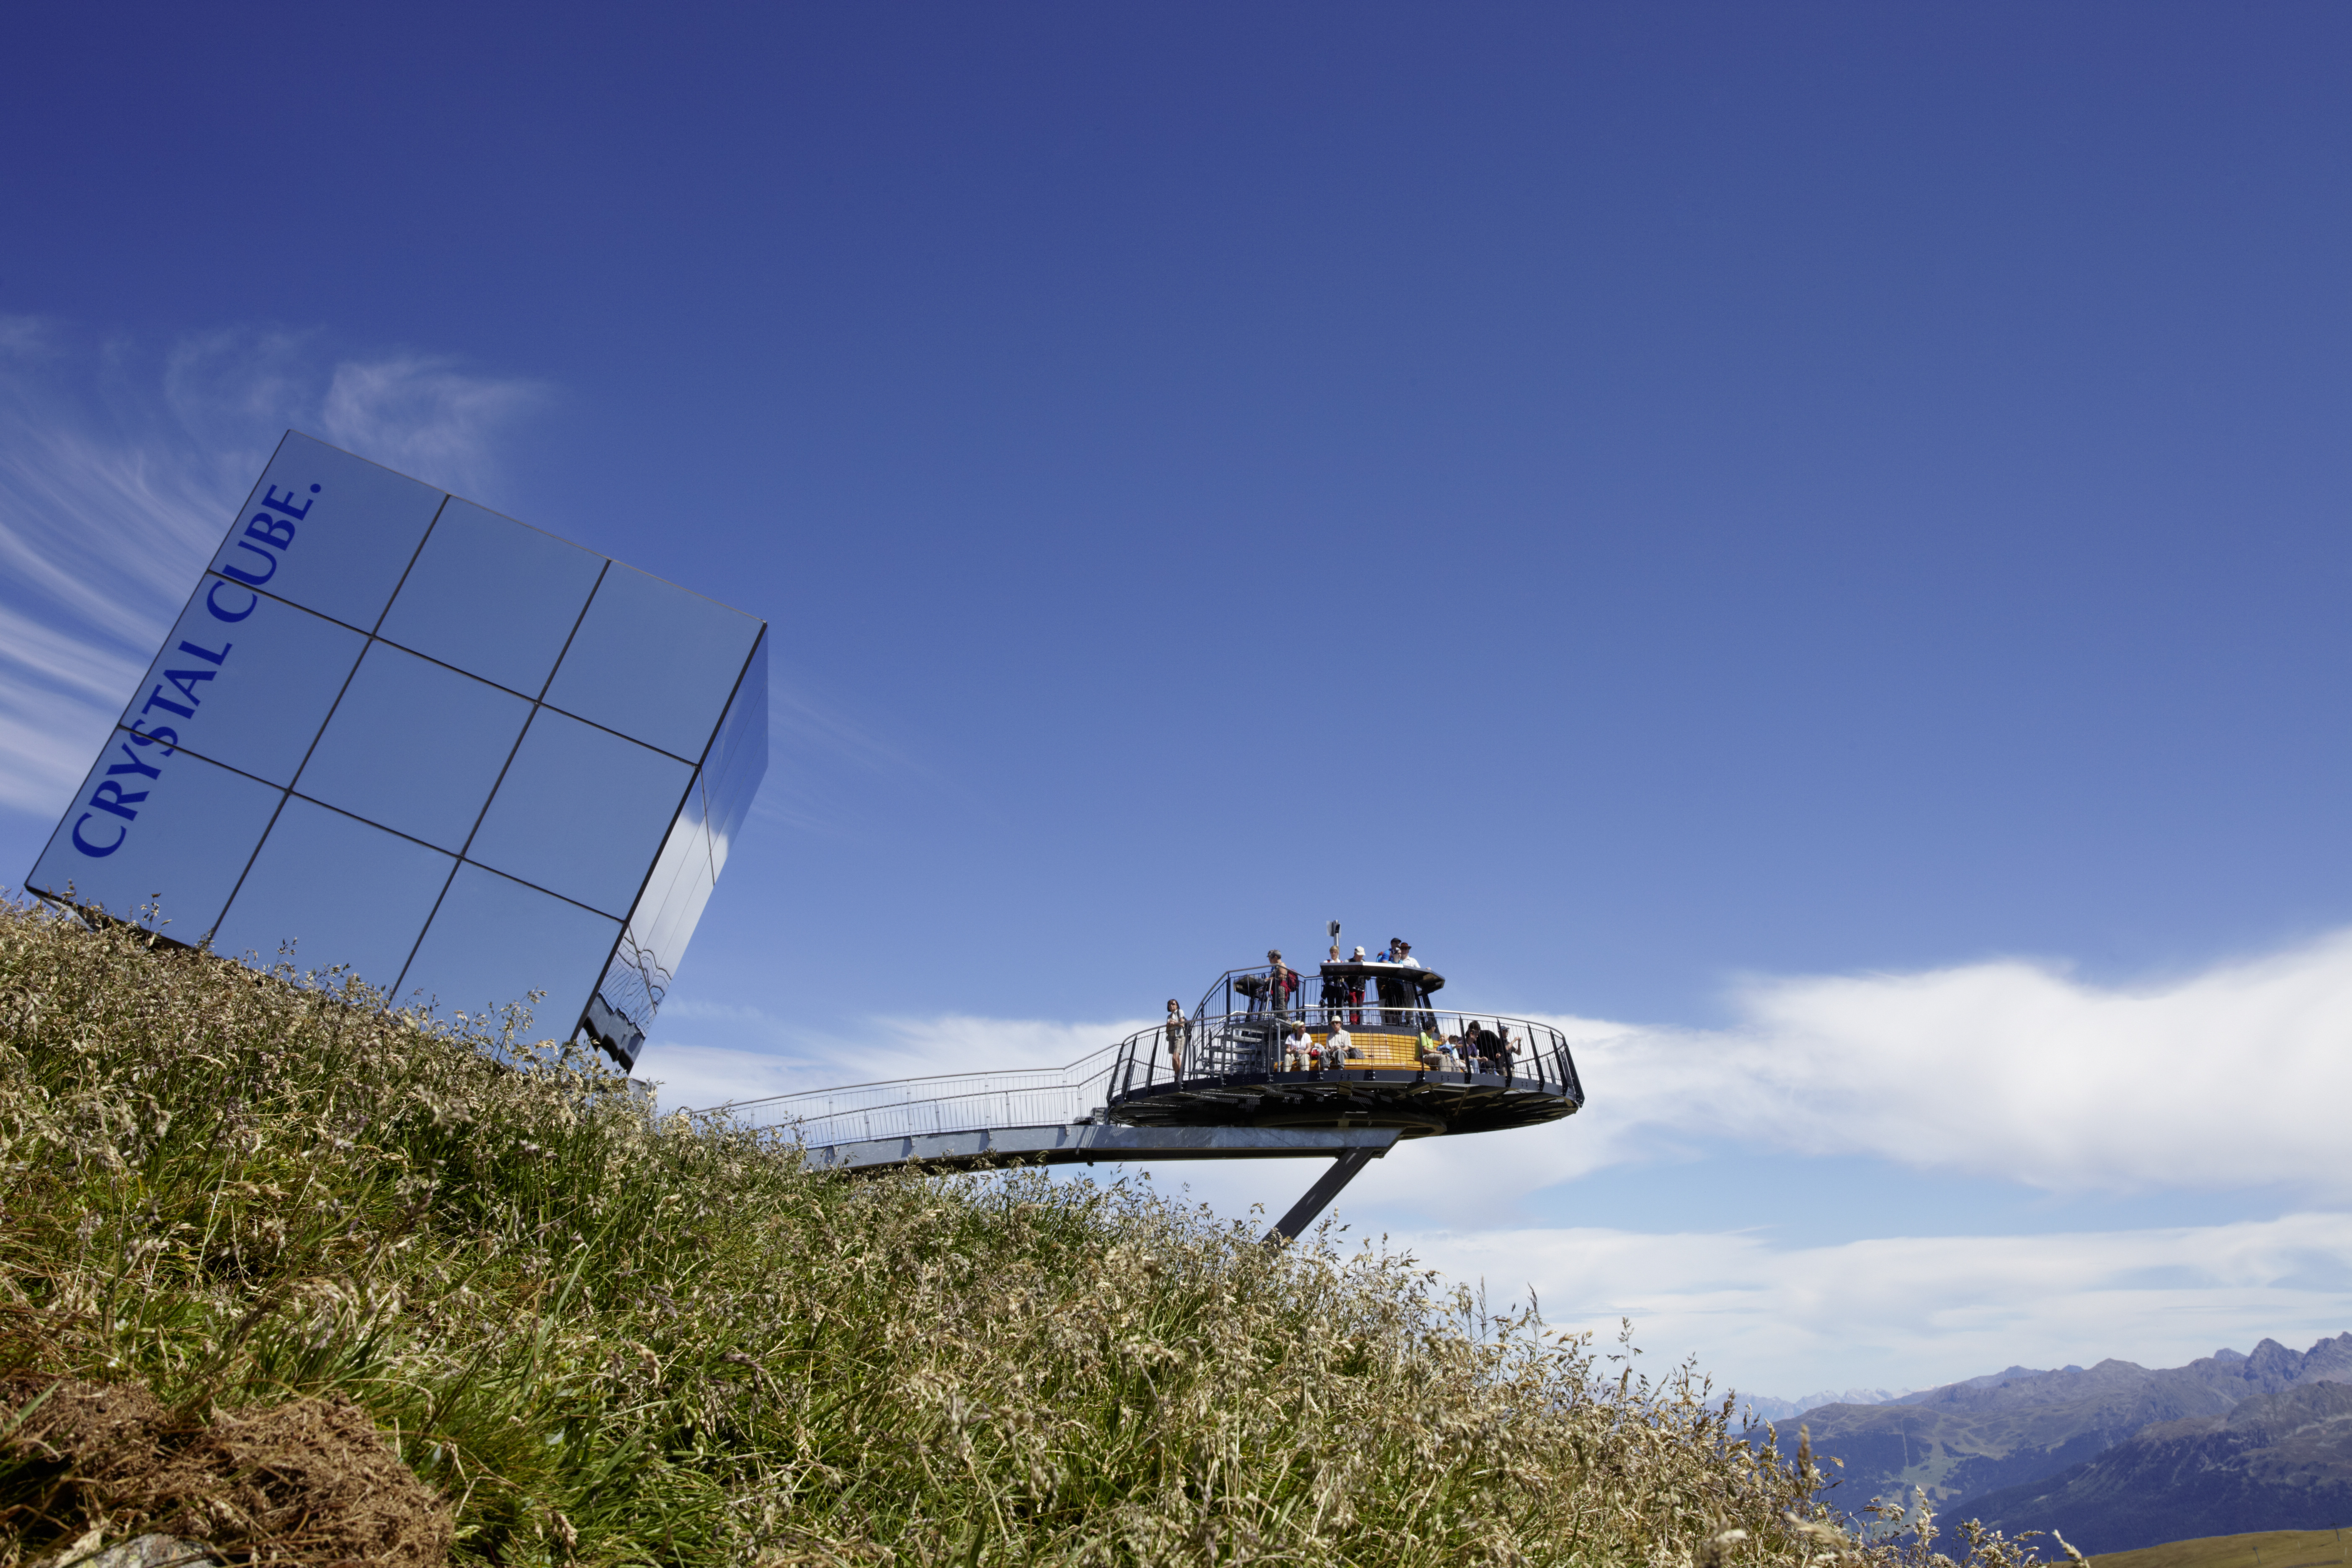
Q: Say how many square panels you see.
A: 9